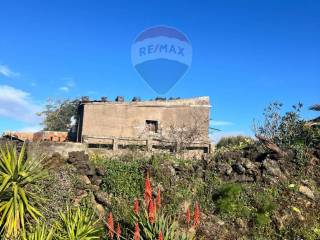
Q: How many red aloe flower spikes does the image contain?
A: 10